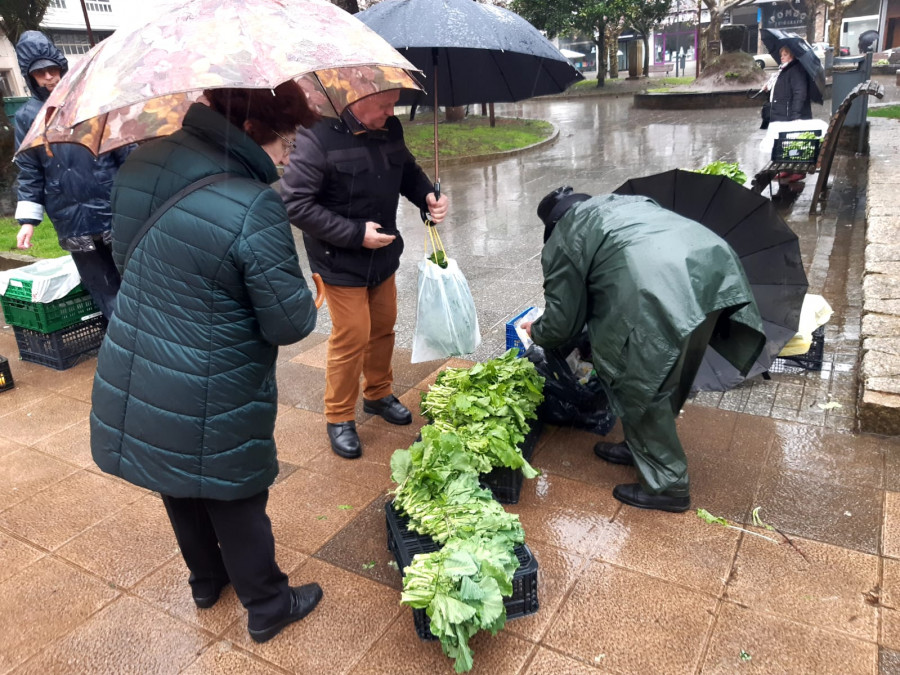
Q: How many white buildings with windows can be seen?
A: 1